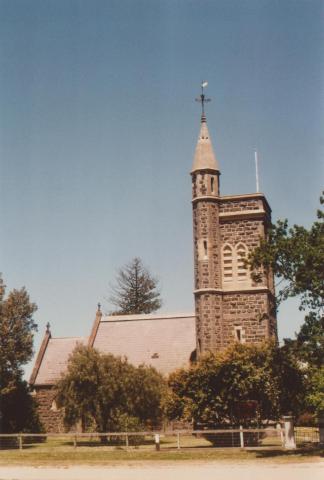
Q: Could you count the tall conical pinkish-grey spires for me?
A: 1